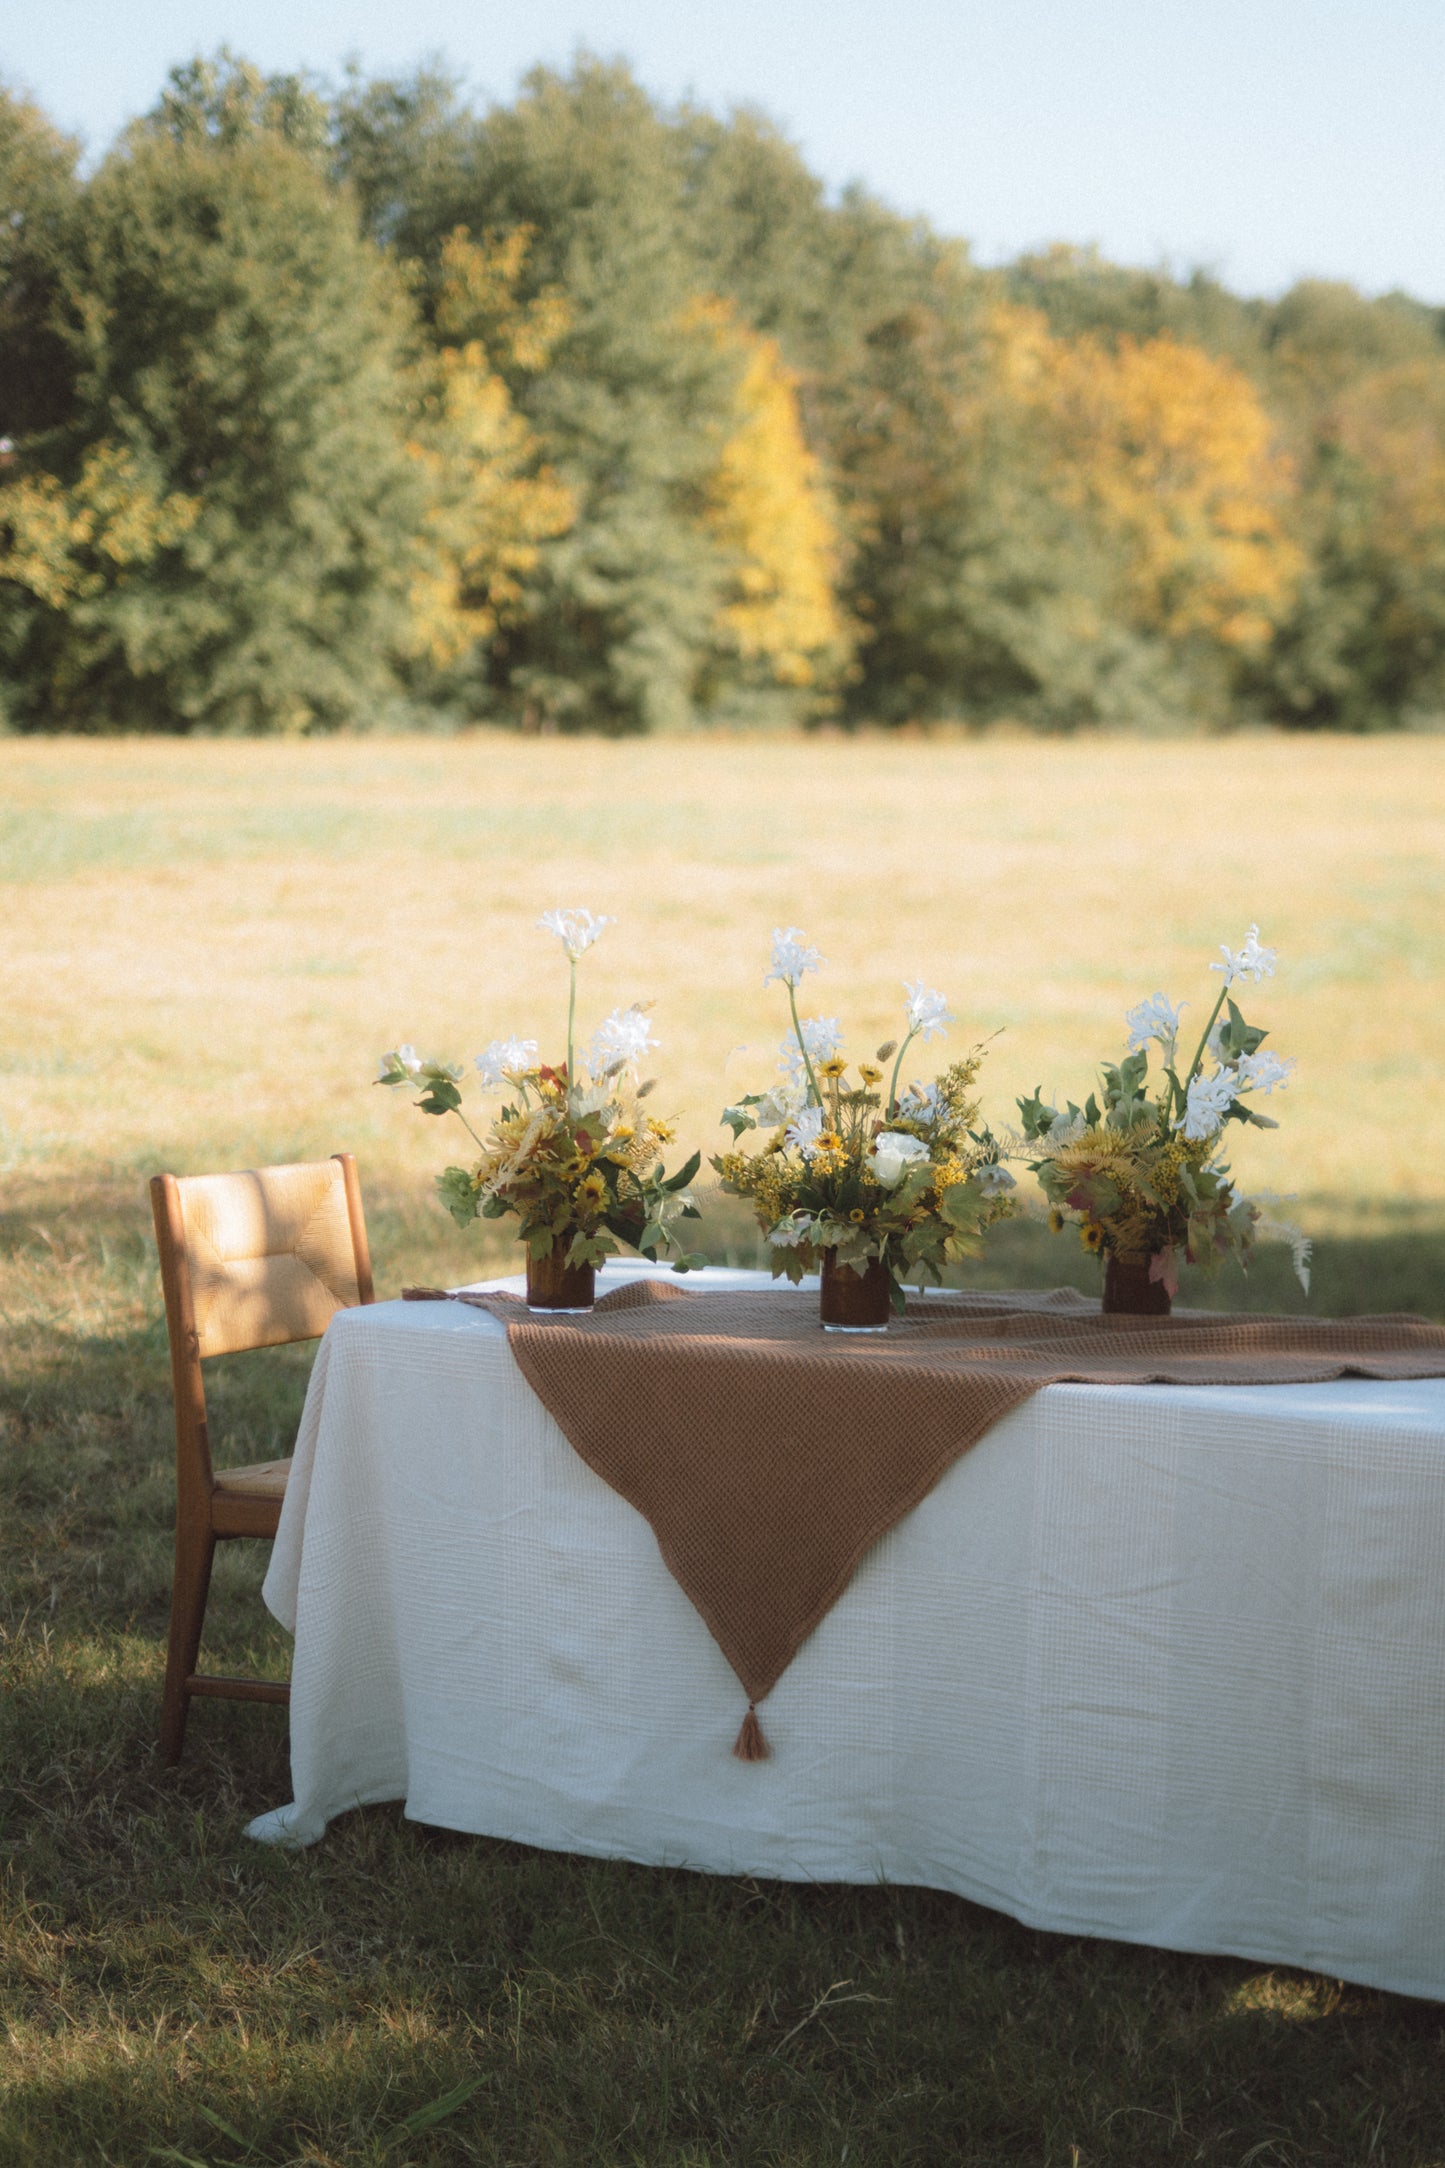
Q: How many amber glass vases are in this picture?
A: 3